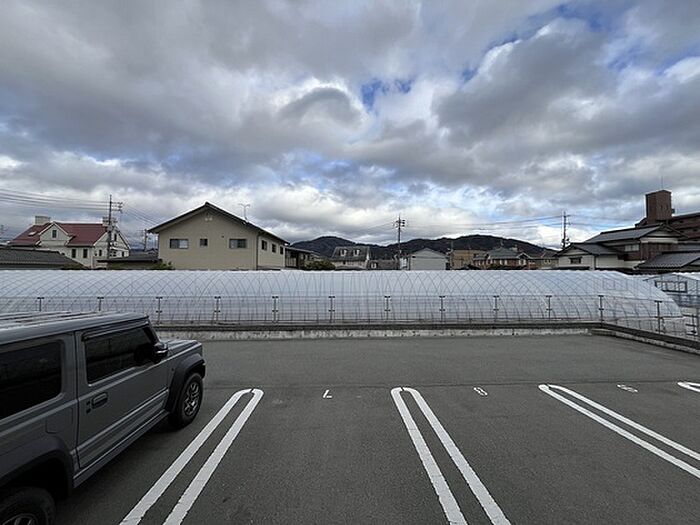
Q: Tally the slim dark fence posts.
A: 12